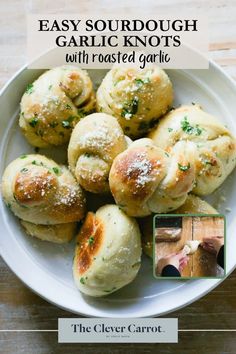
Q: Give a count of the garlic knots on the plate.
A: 8